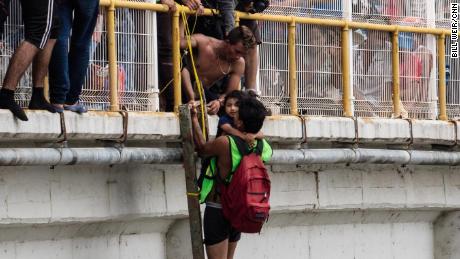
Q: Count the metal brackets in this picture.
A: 6